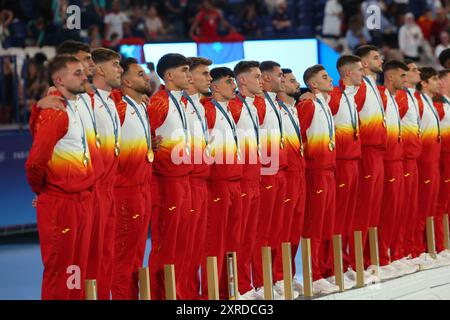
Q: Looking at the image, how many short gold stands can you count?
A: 13